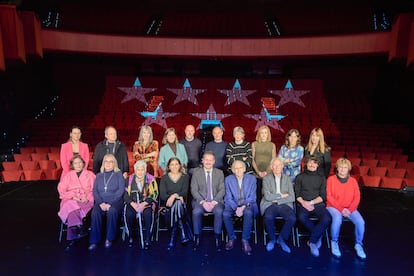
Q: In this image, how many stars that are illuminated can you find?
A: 7